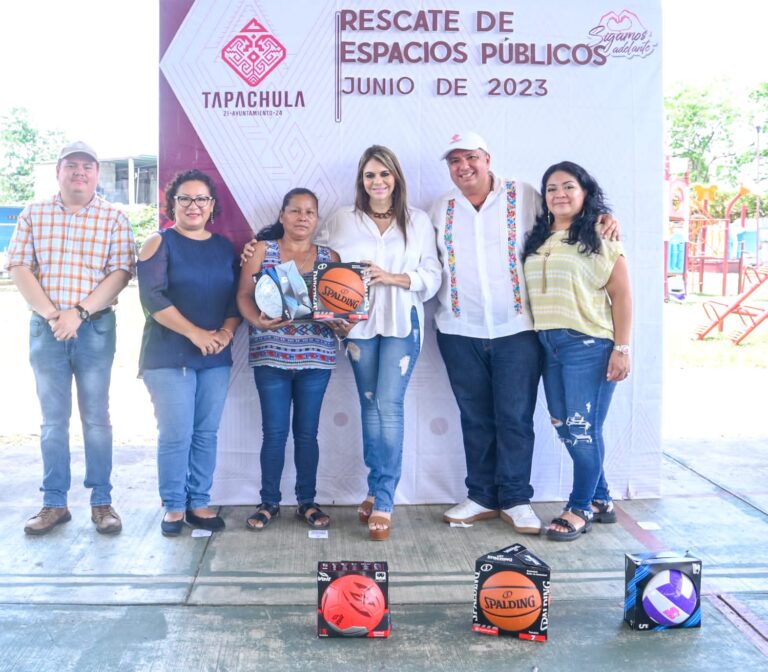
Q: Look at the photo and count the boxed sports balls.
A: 5